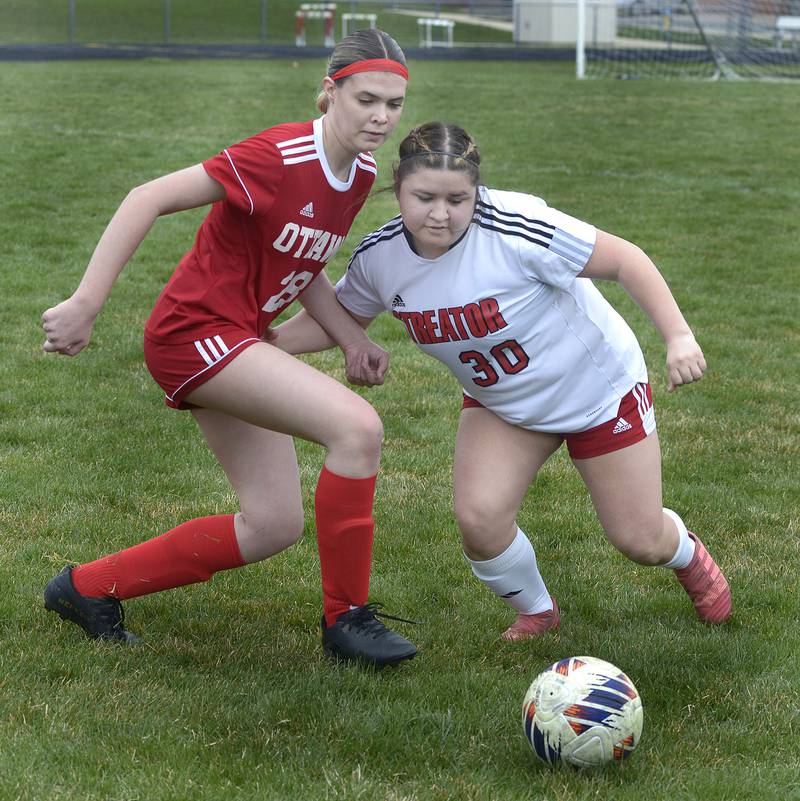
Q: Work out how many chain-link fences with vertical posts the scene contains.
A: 1